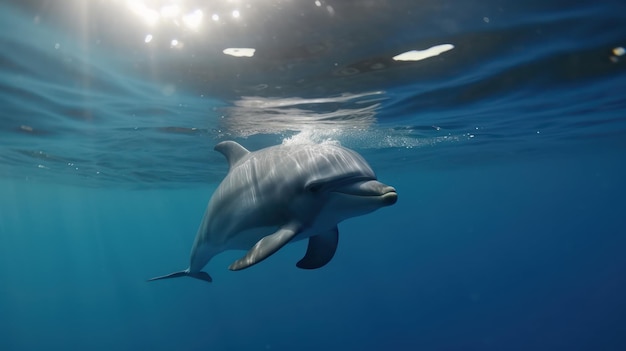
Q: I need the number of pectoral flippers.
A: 2